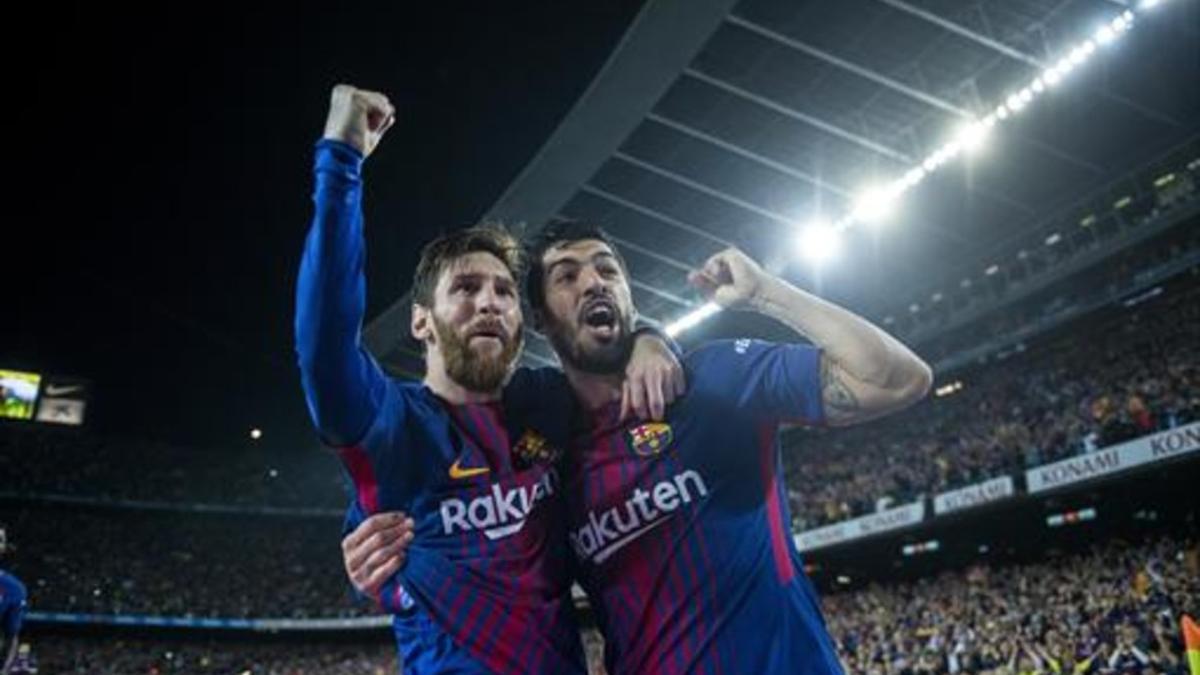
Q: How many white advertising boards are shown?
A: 3